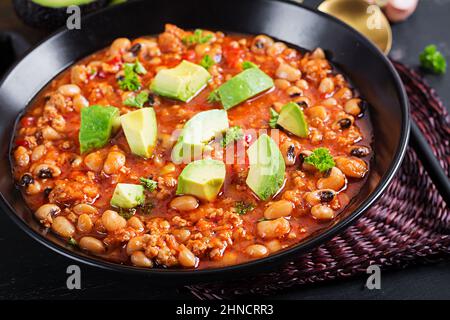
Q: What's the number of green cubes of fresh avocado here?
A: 9